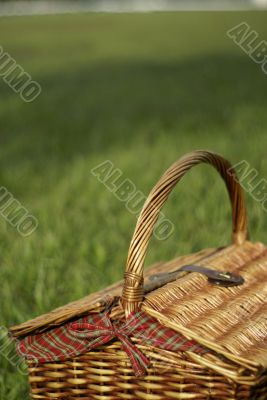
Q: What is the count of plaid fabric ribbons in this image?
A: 1